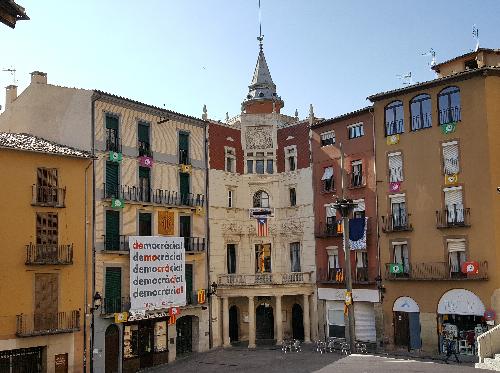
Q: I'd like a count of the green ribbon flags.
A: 4